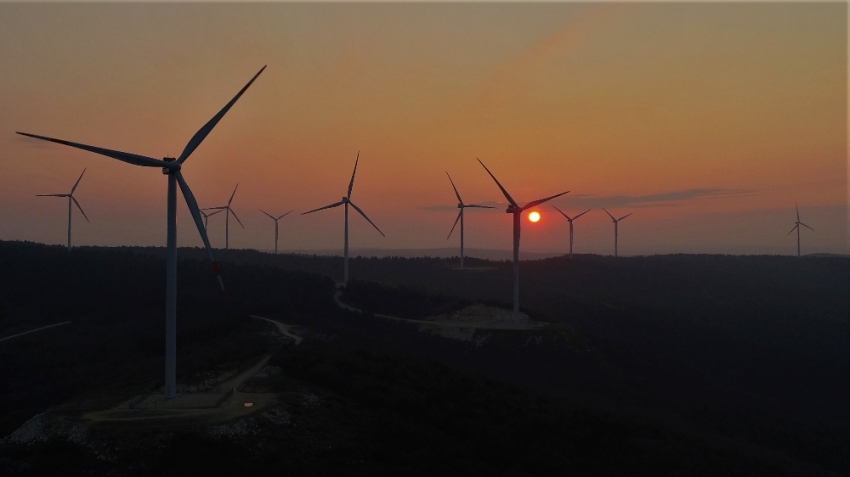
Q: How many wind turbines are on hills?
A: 11